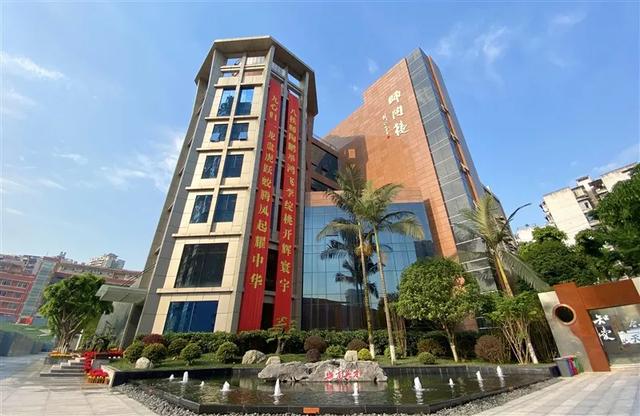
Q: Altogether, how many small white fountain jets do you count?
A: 10